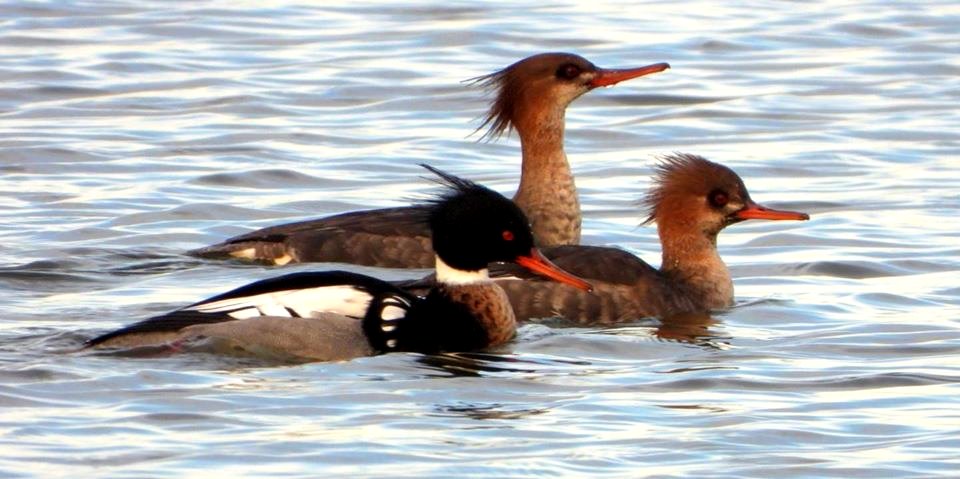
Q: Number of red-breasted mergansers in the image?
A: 3